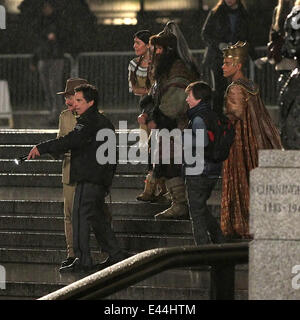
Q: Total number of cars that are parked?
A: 0